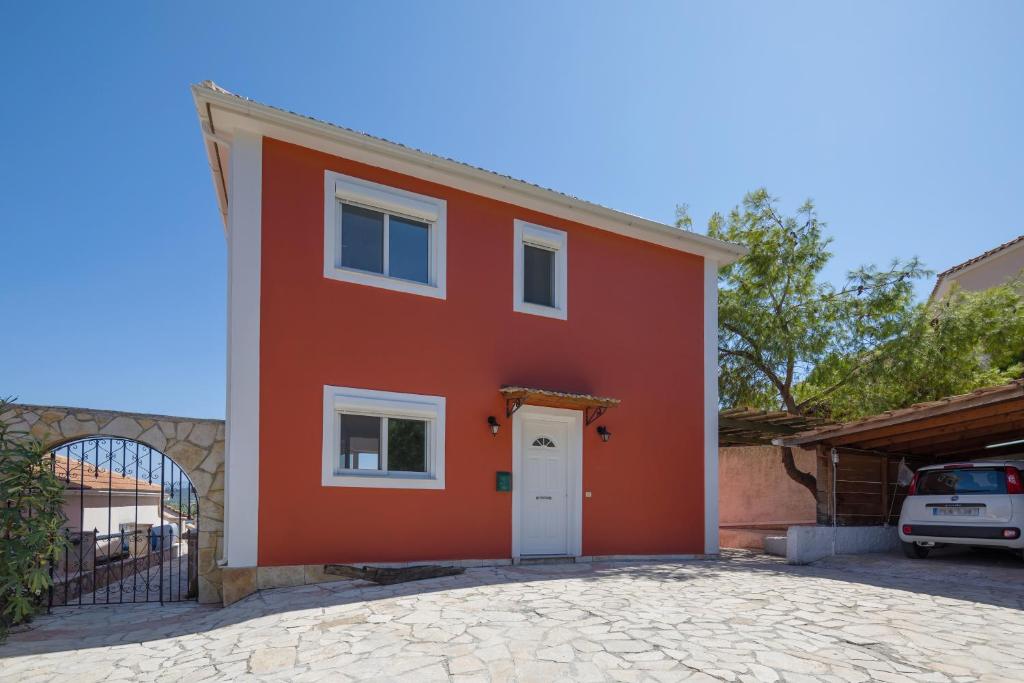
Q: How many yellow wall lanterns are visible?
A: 0